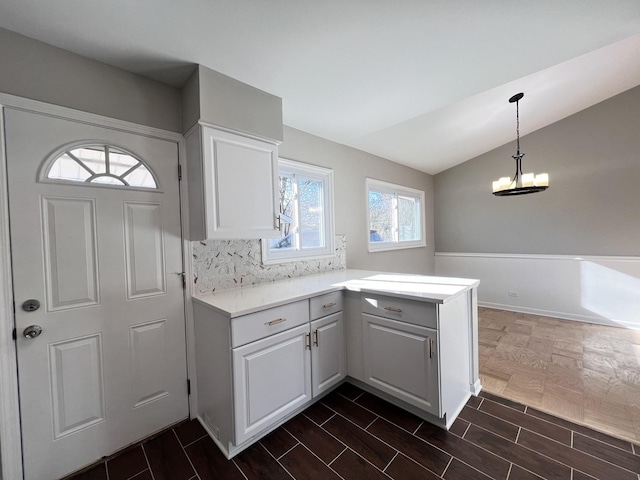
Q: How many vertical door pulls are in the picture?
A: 4